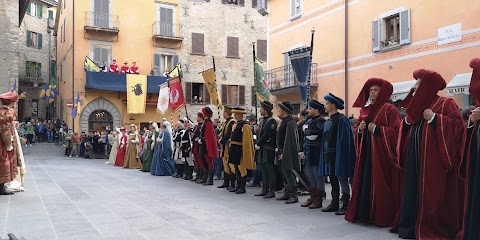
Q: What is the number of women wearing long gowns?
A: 5